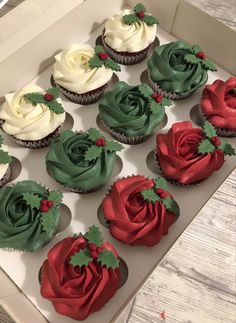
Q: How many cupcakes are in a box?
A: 12